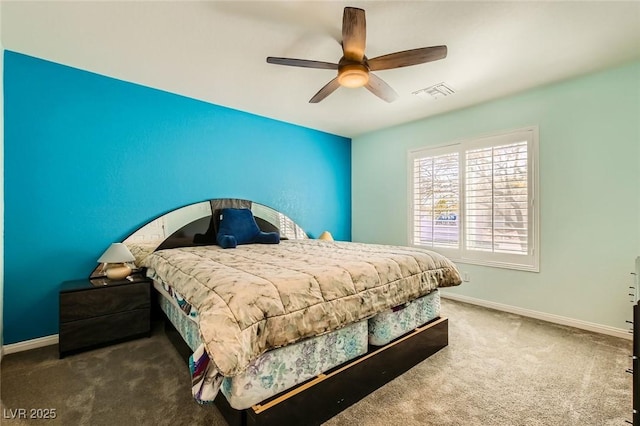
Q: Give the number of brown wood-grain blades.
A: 5